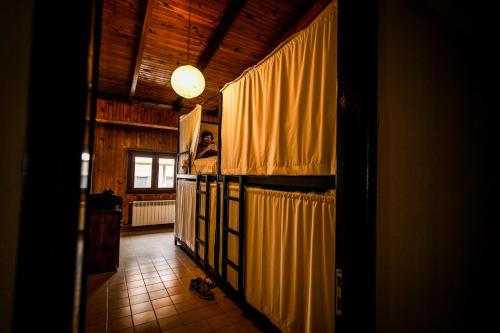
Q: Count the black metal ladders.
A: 2